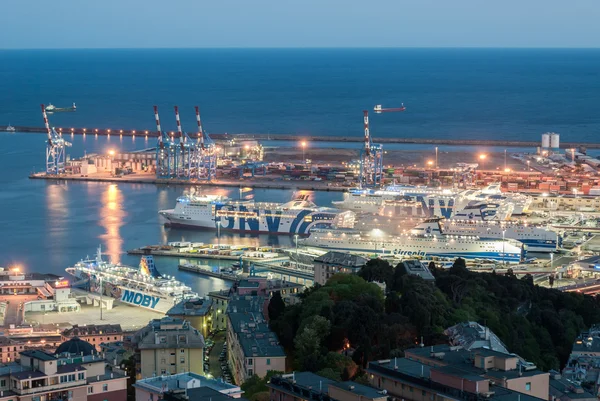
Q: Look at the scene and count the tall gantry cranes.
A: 5